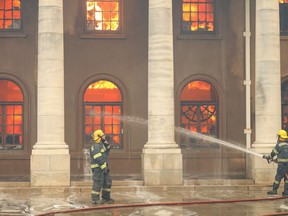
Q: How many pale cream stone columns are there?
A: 3